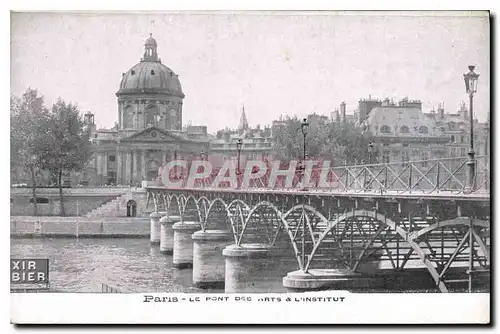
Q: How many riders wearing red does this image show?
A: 0